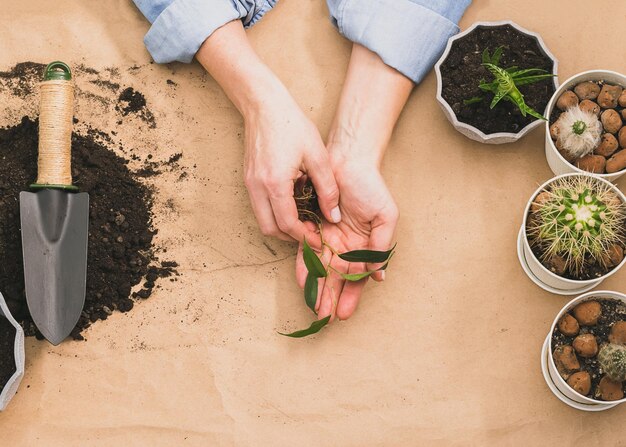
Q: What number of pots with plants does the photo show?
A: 4